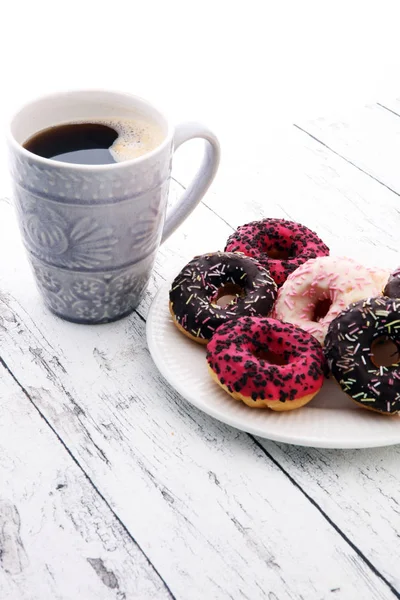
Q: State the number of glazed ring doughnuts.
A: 6